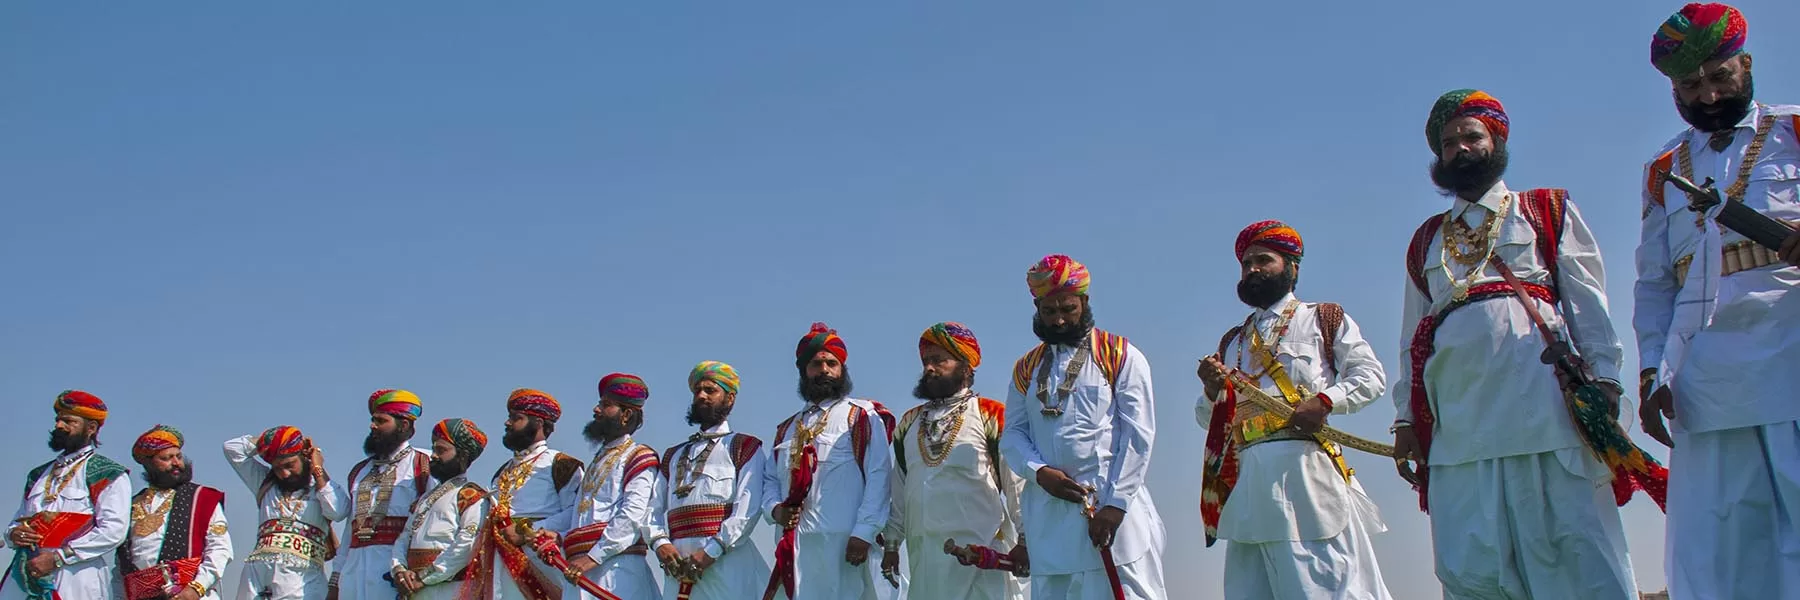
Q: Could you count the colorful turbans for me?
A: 14